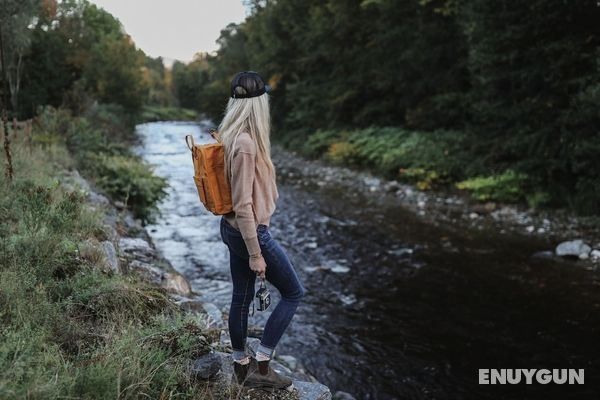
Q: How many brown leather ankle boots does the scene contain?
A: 2